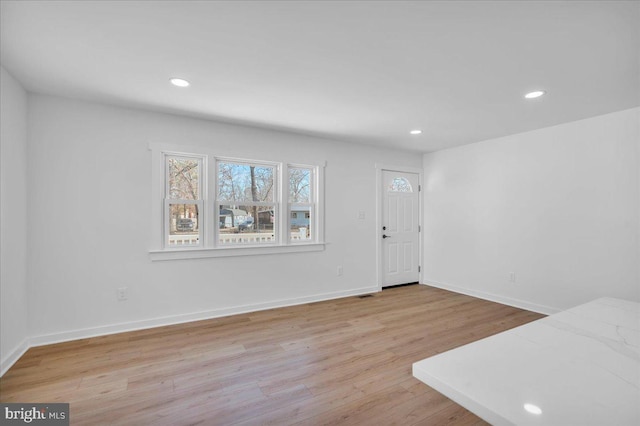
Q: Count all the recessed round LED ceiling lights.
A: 3